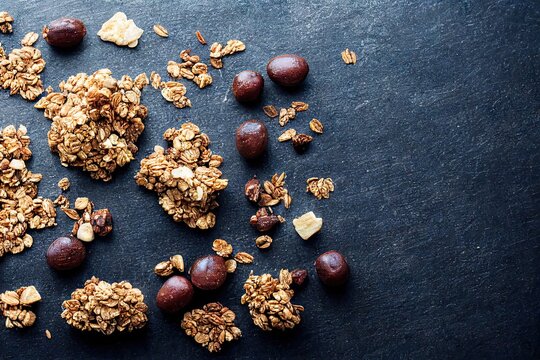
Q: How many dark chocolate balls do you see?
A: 8